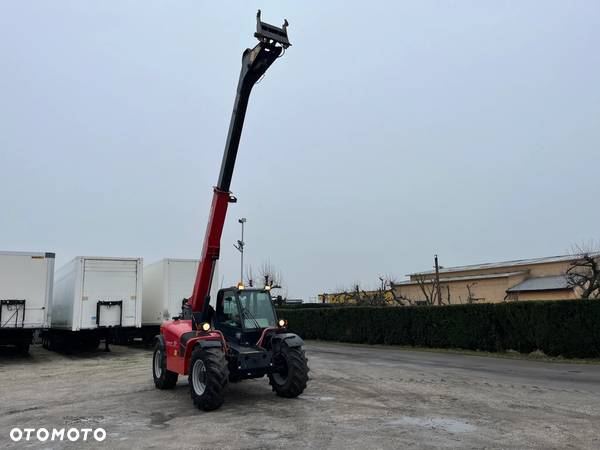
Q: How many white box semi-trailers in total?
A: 3